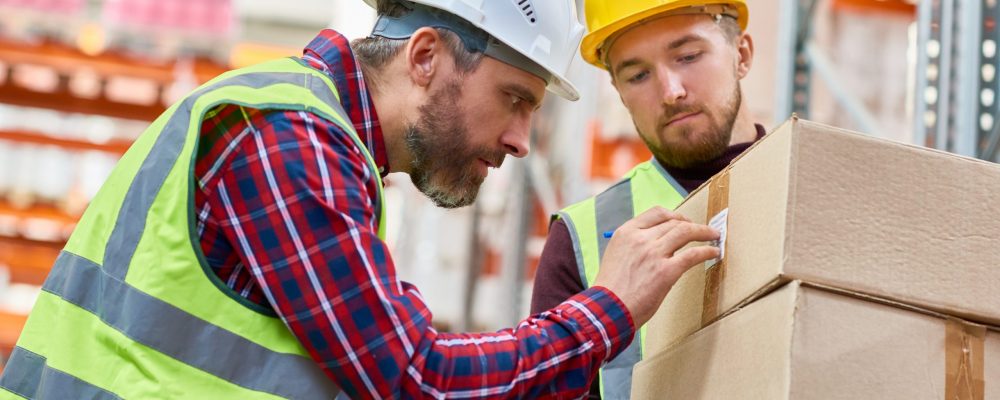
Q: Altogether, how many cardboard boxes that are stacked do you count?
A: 2